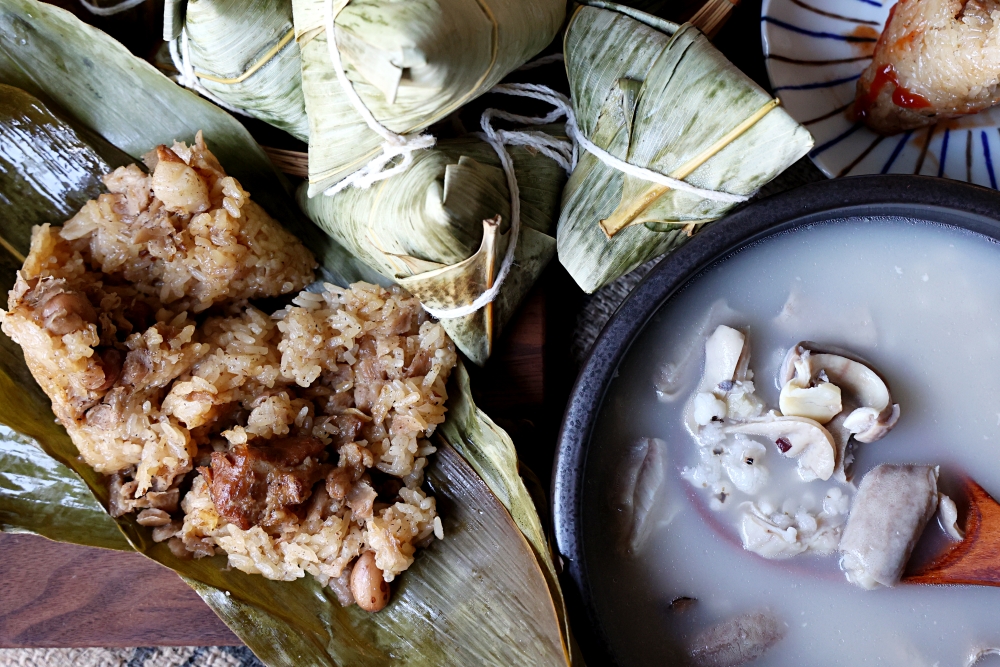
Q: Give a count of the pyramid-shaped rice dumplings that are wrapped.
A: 4